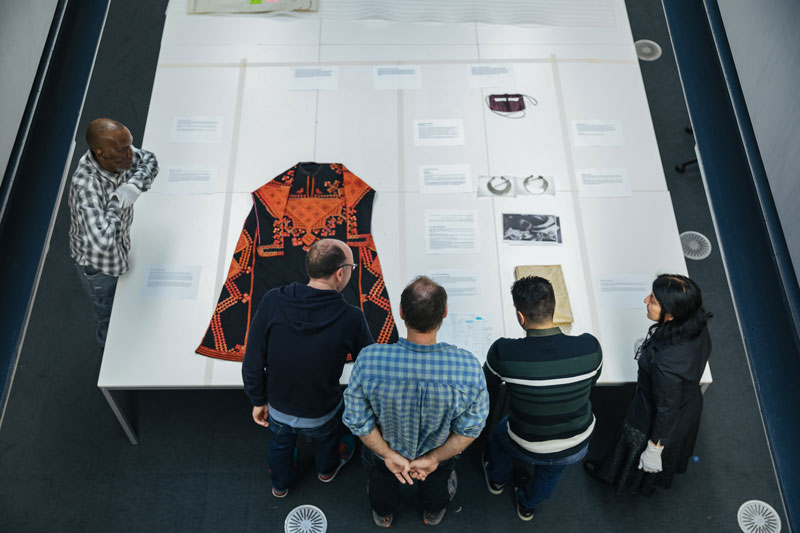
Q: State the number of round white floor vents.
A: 4